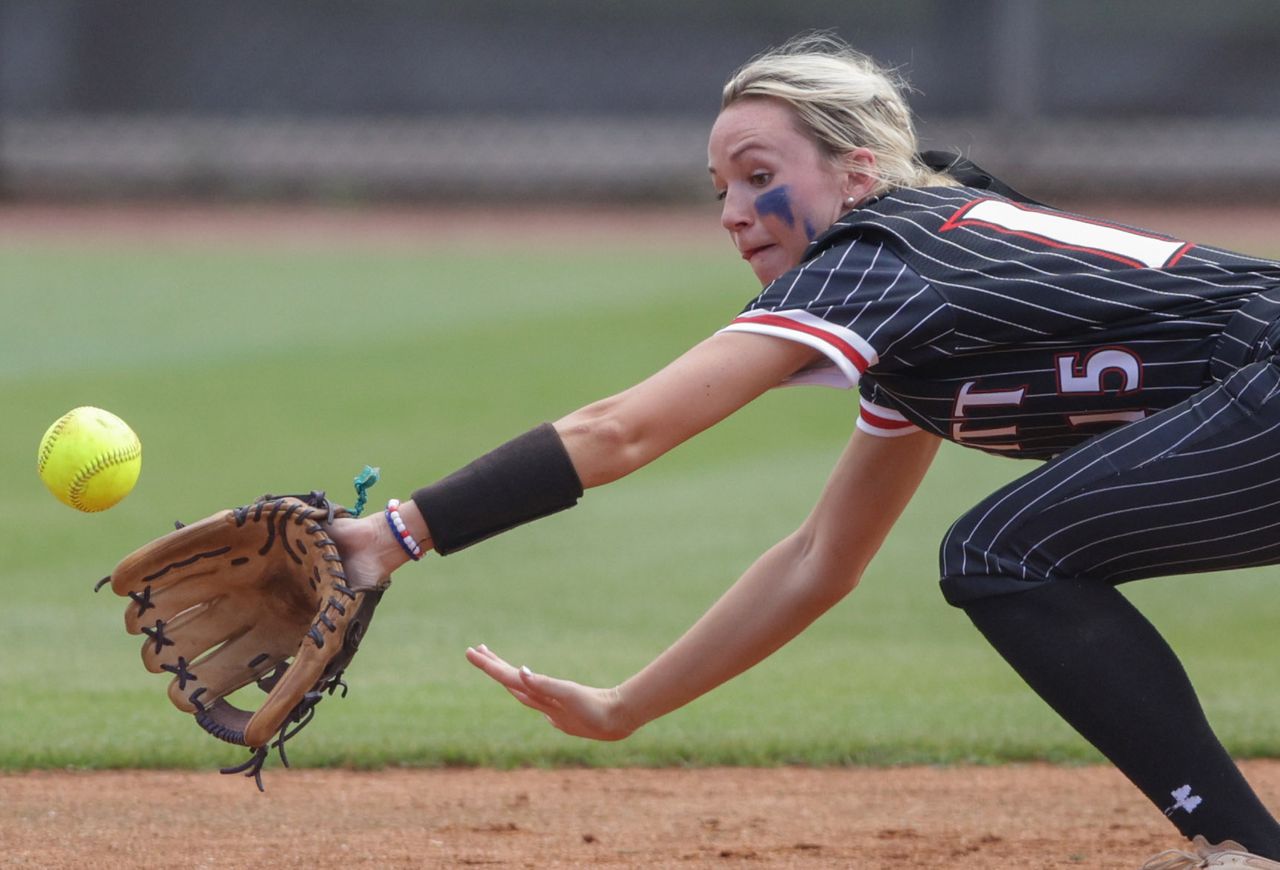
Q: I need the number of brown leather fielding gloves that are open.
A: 1